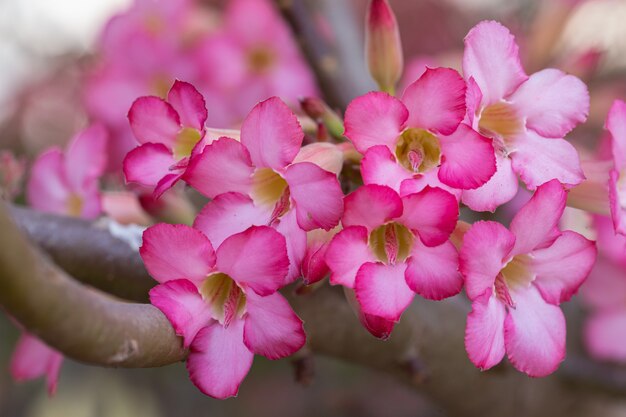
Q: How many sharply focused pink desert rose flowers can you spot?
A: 7